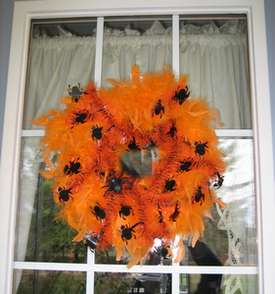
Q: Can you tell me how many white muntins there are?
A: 4